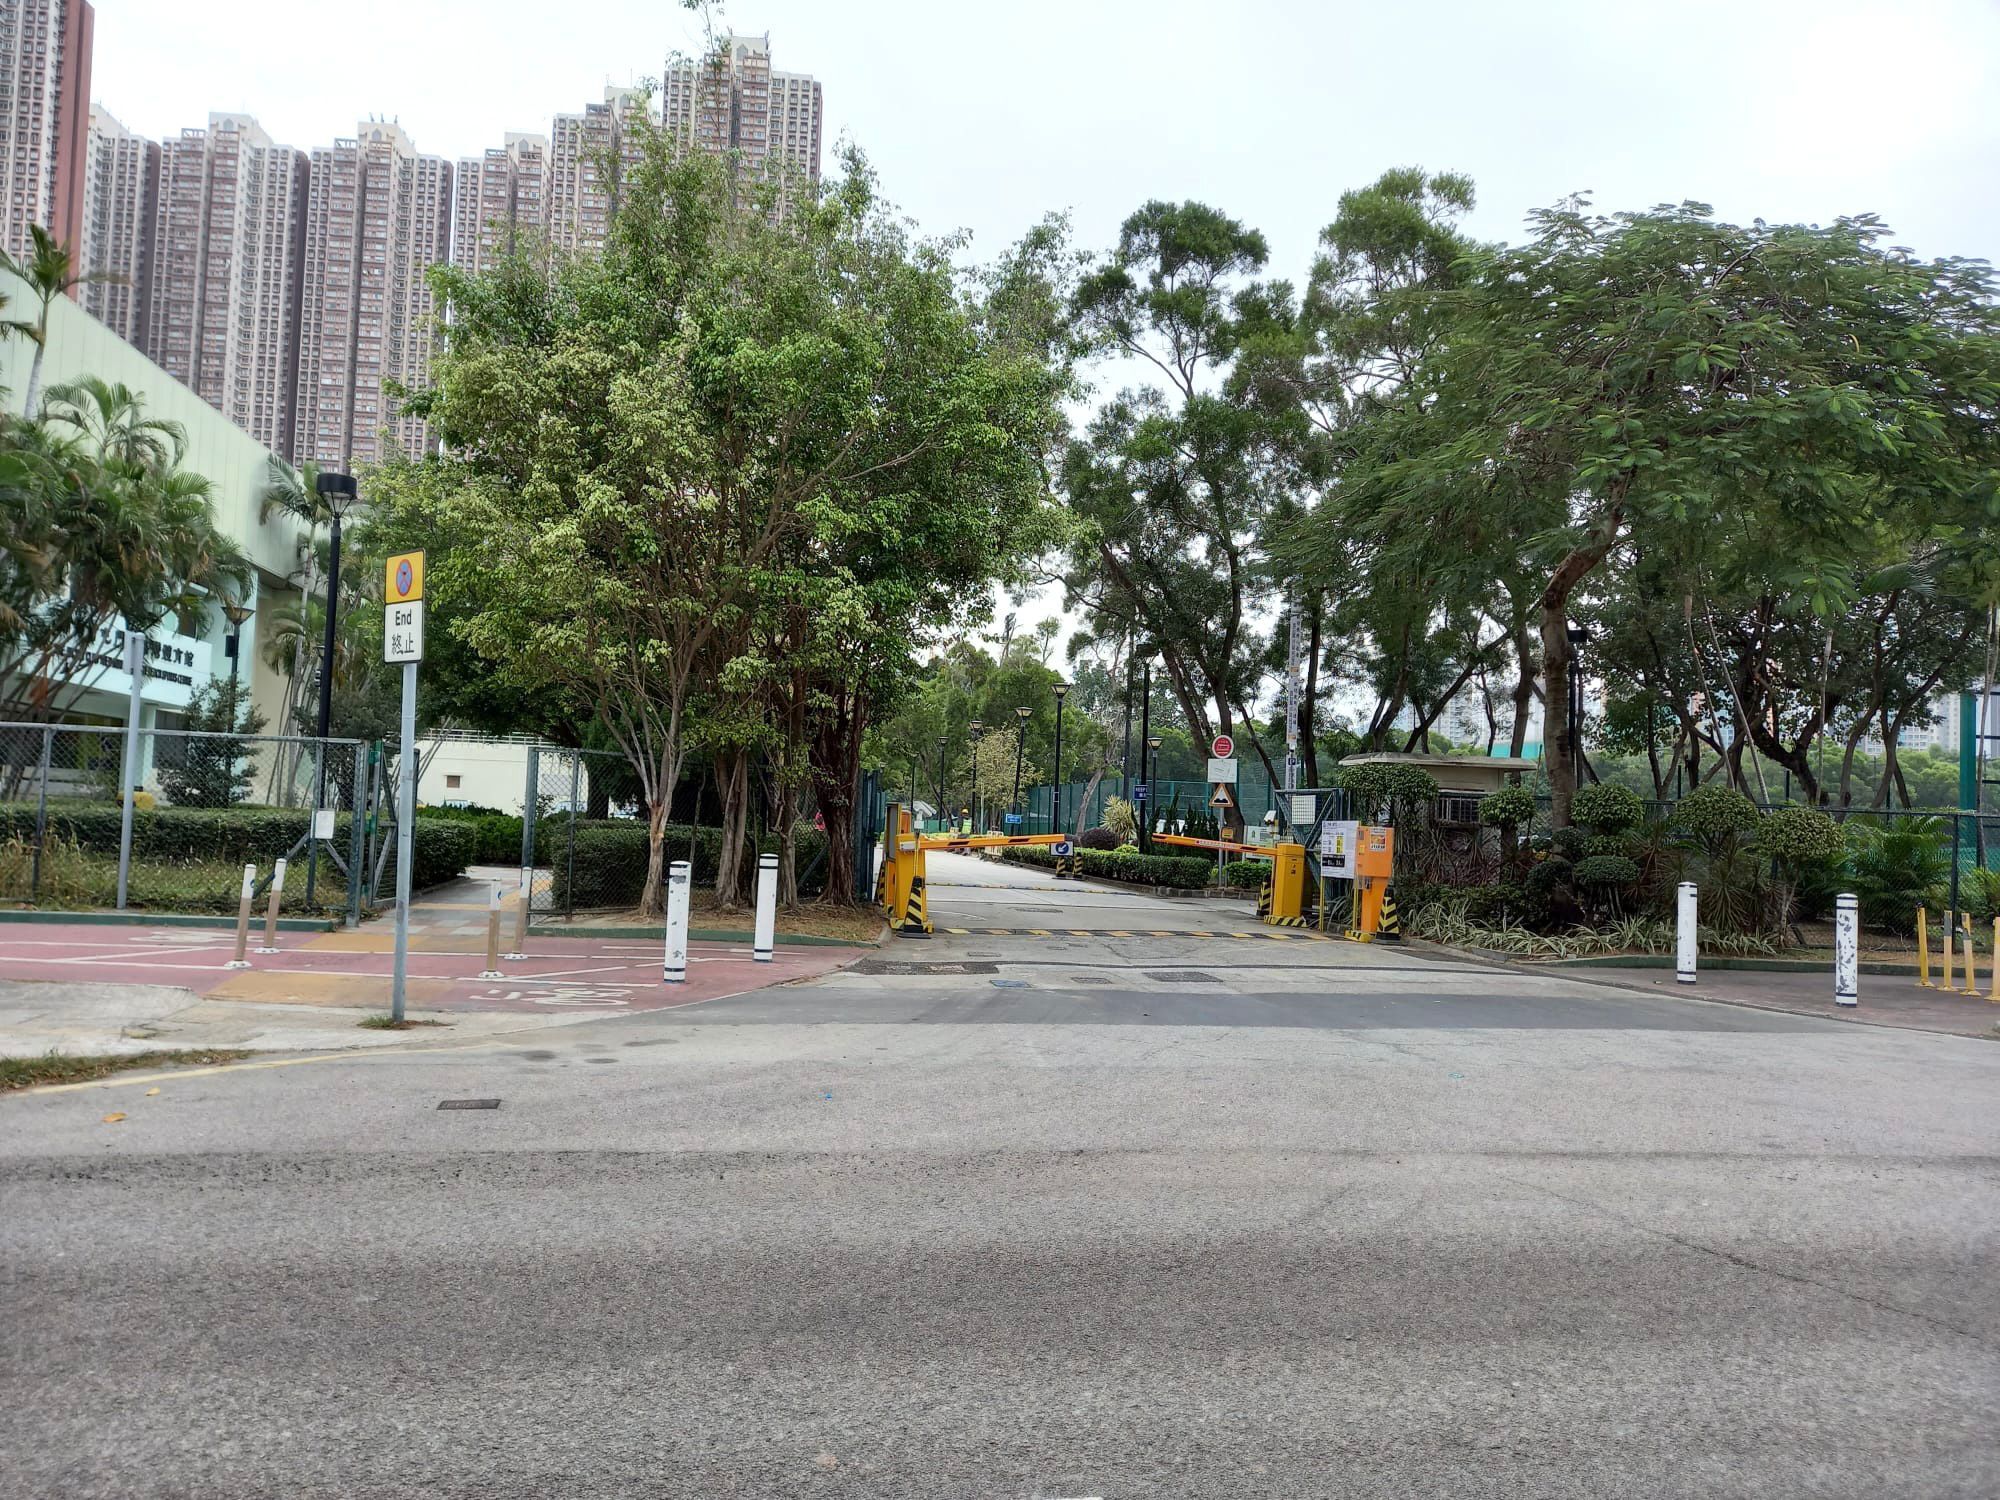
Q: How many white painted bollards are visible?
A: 4